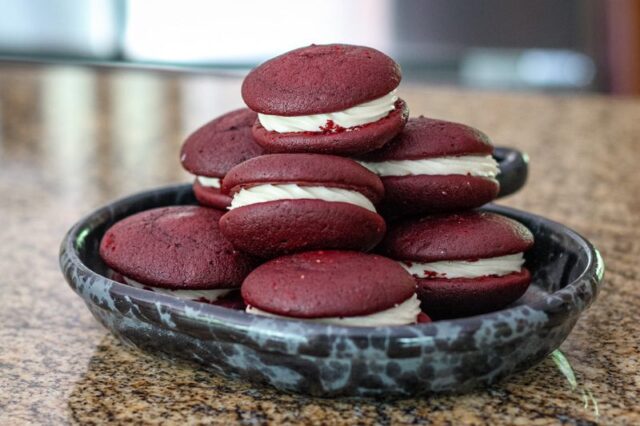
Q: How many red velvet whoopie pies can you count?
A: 7